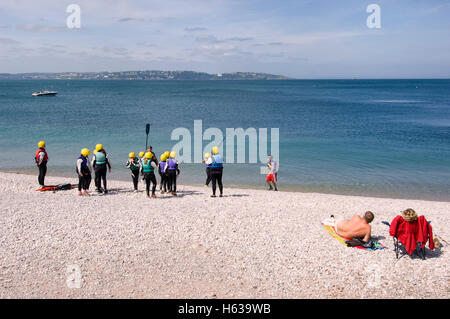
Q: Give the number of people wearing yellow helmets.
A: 12